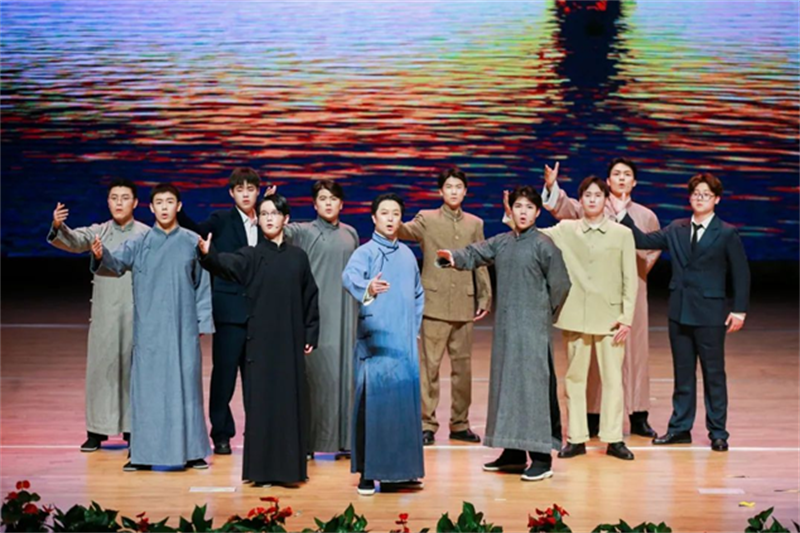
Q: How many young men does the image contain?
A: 11